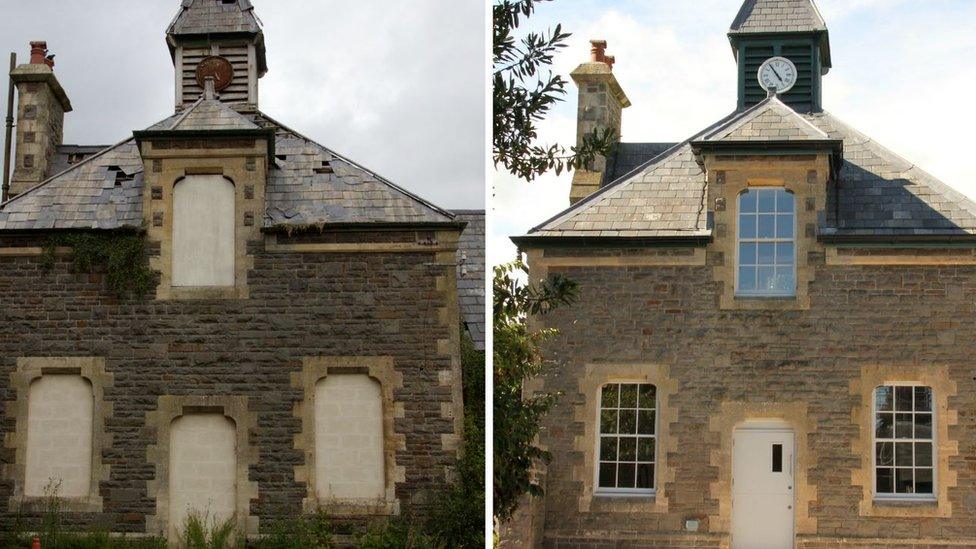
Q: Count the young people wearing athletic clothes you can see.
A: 0